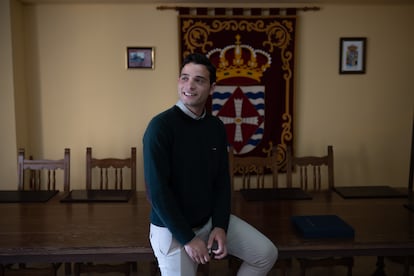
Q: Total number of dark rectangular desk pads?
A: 4